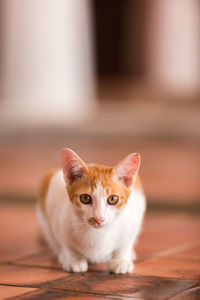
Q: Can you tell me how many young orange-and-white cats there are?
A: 1